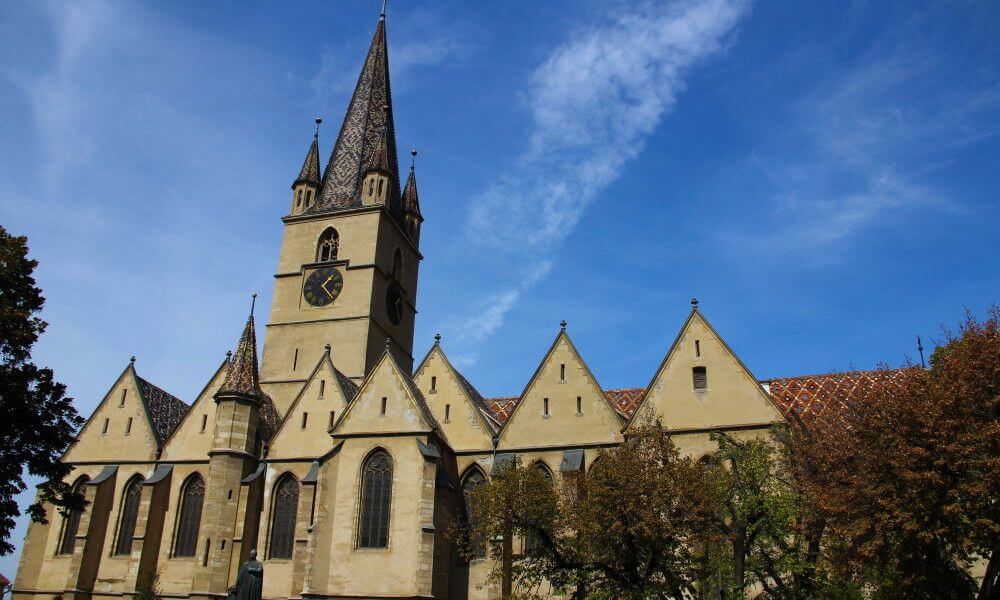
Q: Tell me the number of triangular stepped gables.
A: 7